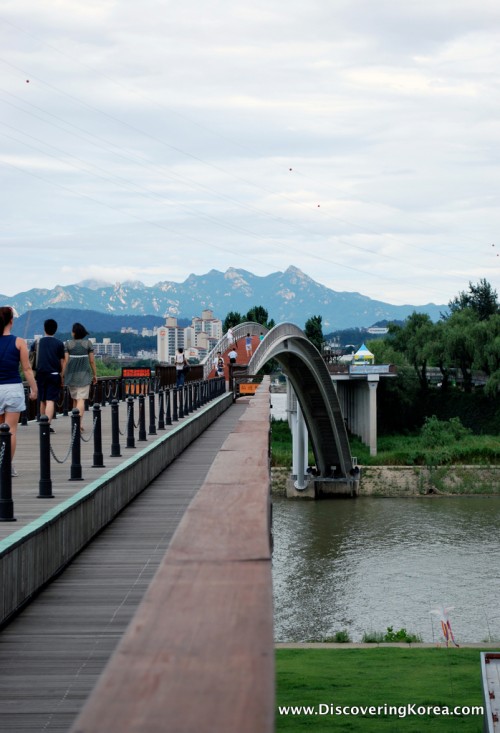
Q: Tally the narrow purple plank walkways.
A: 1